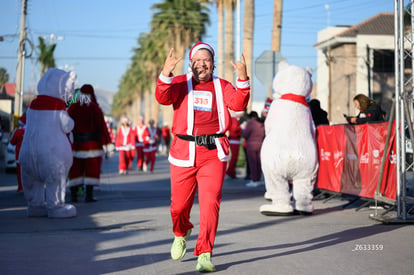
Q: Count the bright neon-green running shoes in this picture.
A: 2